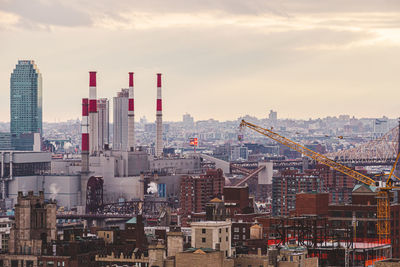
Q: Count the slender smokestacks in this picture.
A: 4